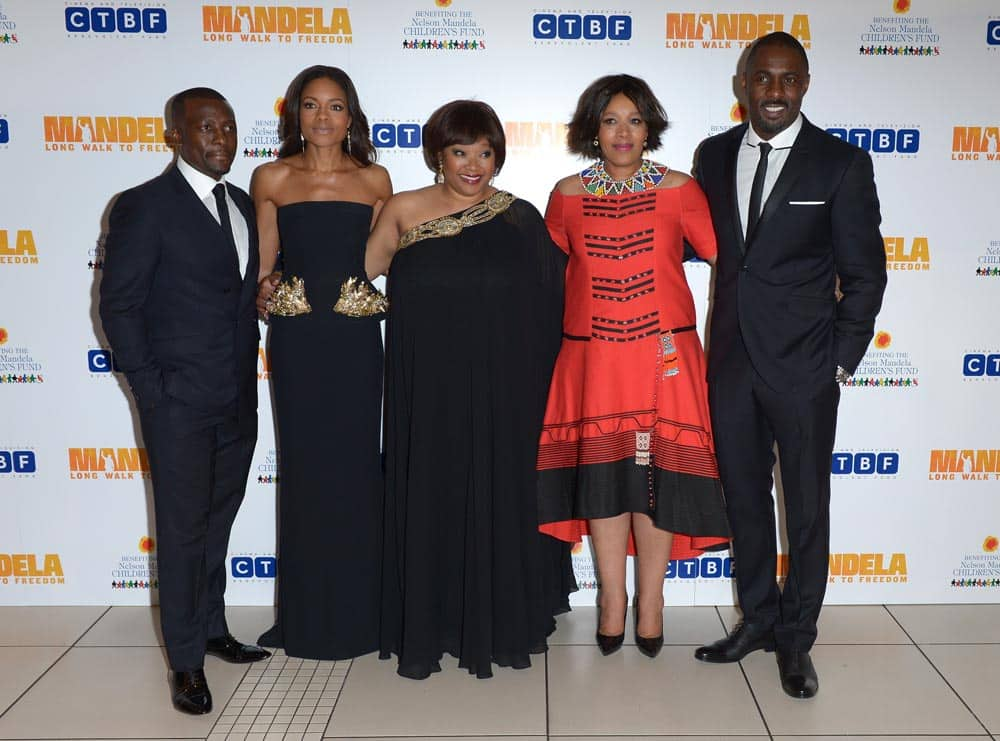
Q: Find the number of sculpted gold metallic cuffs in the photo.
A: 2